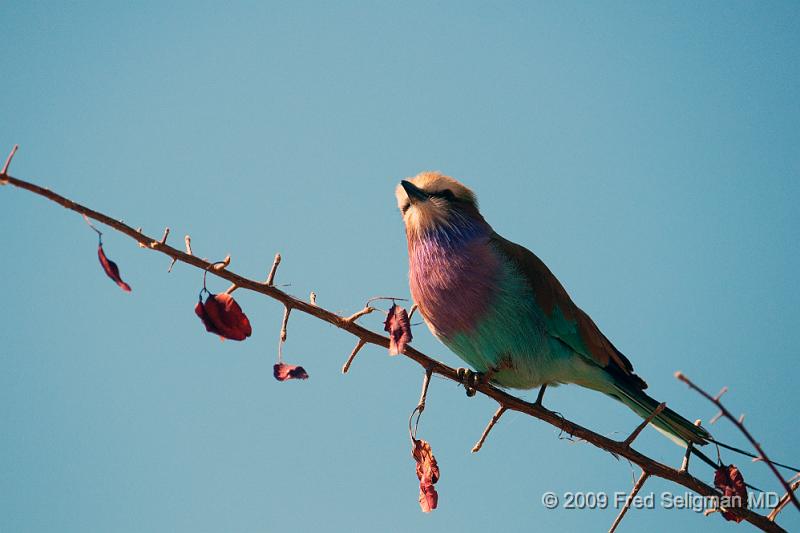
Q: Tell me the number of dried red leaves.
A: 6